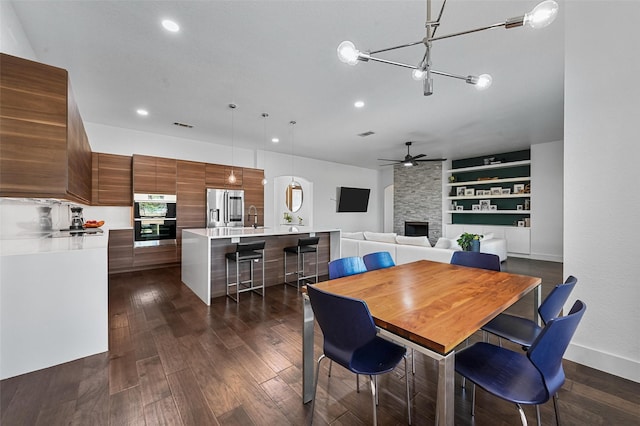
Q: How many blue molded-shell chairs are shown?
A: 6